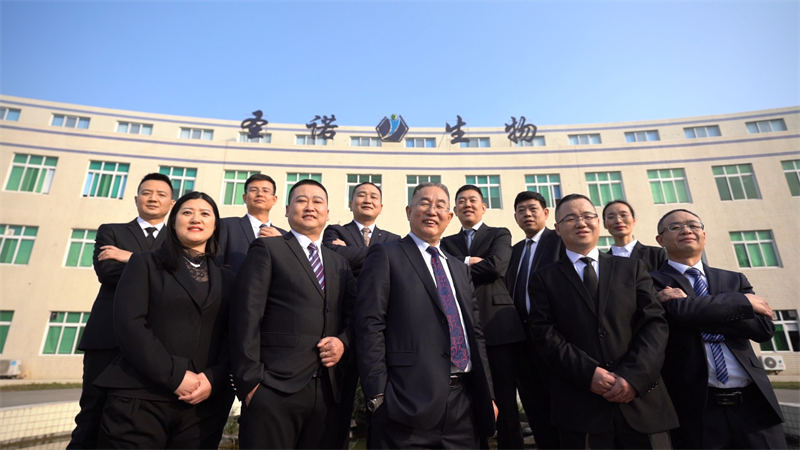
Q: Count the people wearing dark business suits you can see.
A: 11